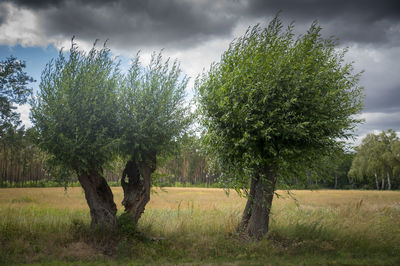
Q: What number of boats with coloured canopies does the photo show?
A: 0